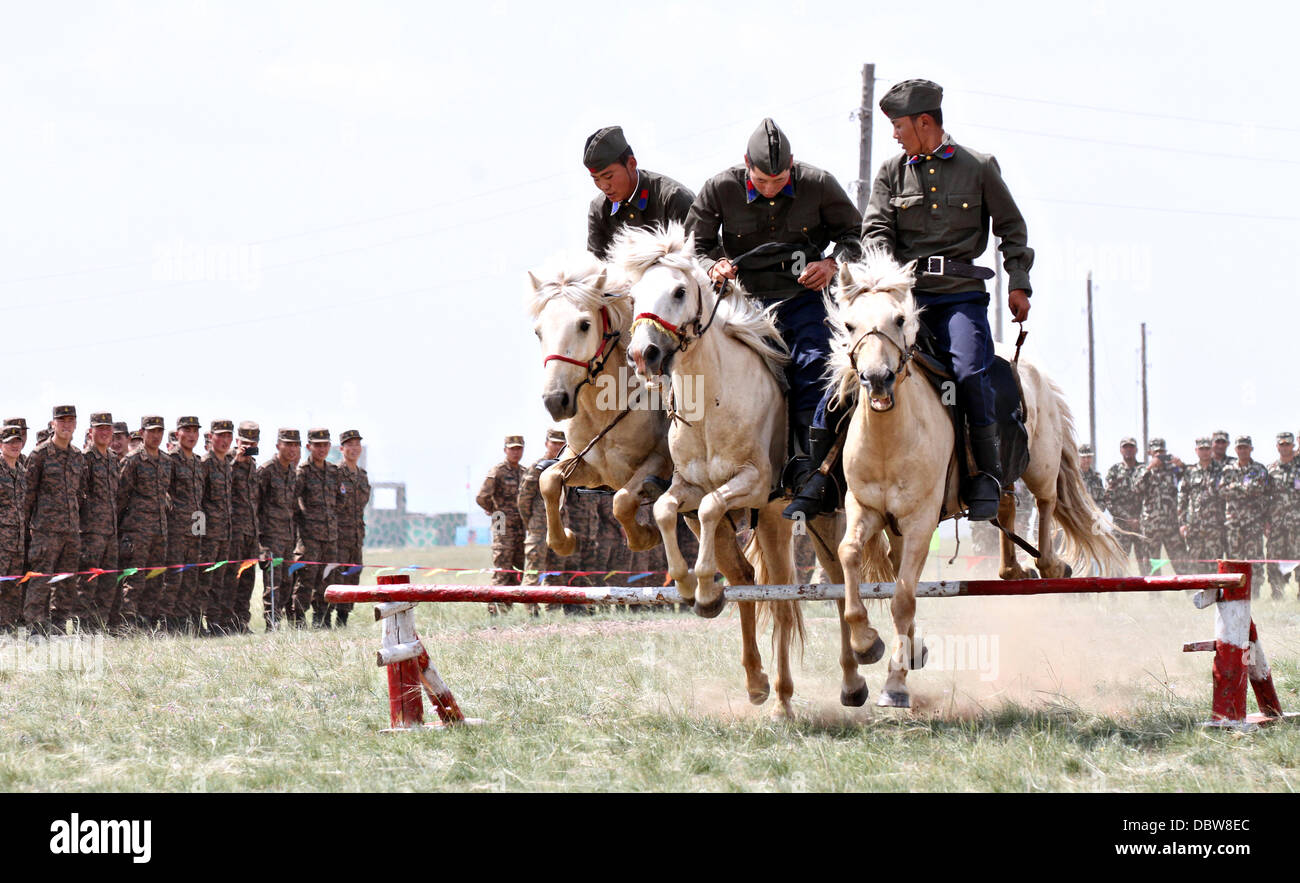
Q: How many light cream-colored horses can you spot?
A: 3